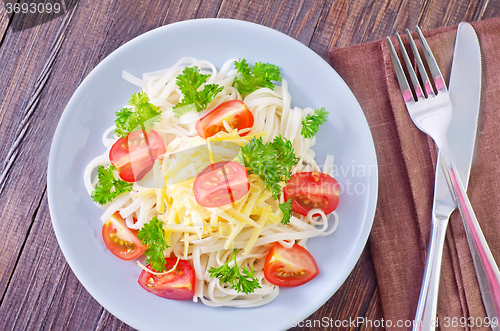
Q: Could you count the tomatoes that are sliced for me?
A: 7